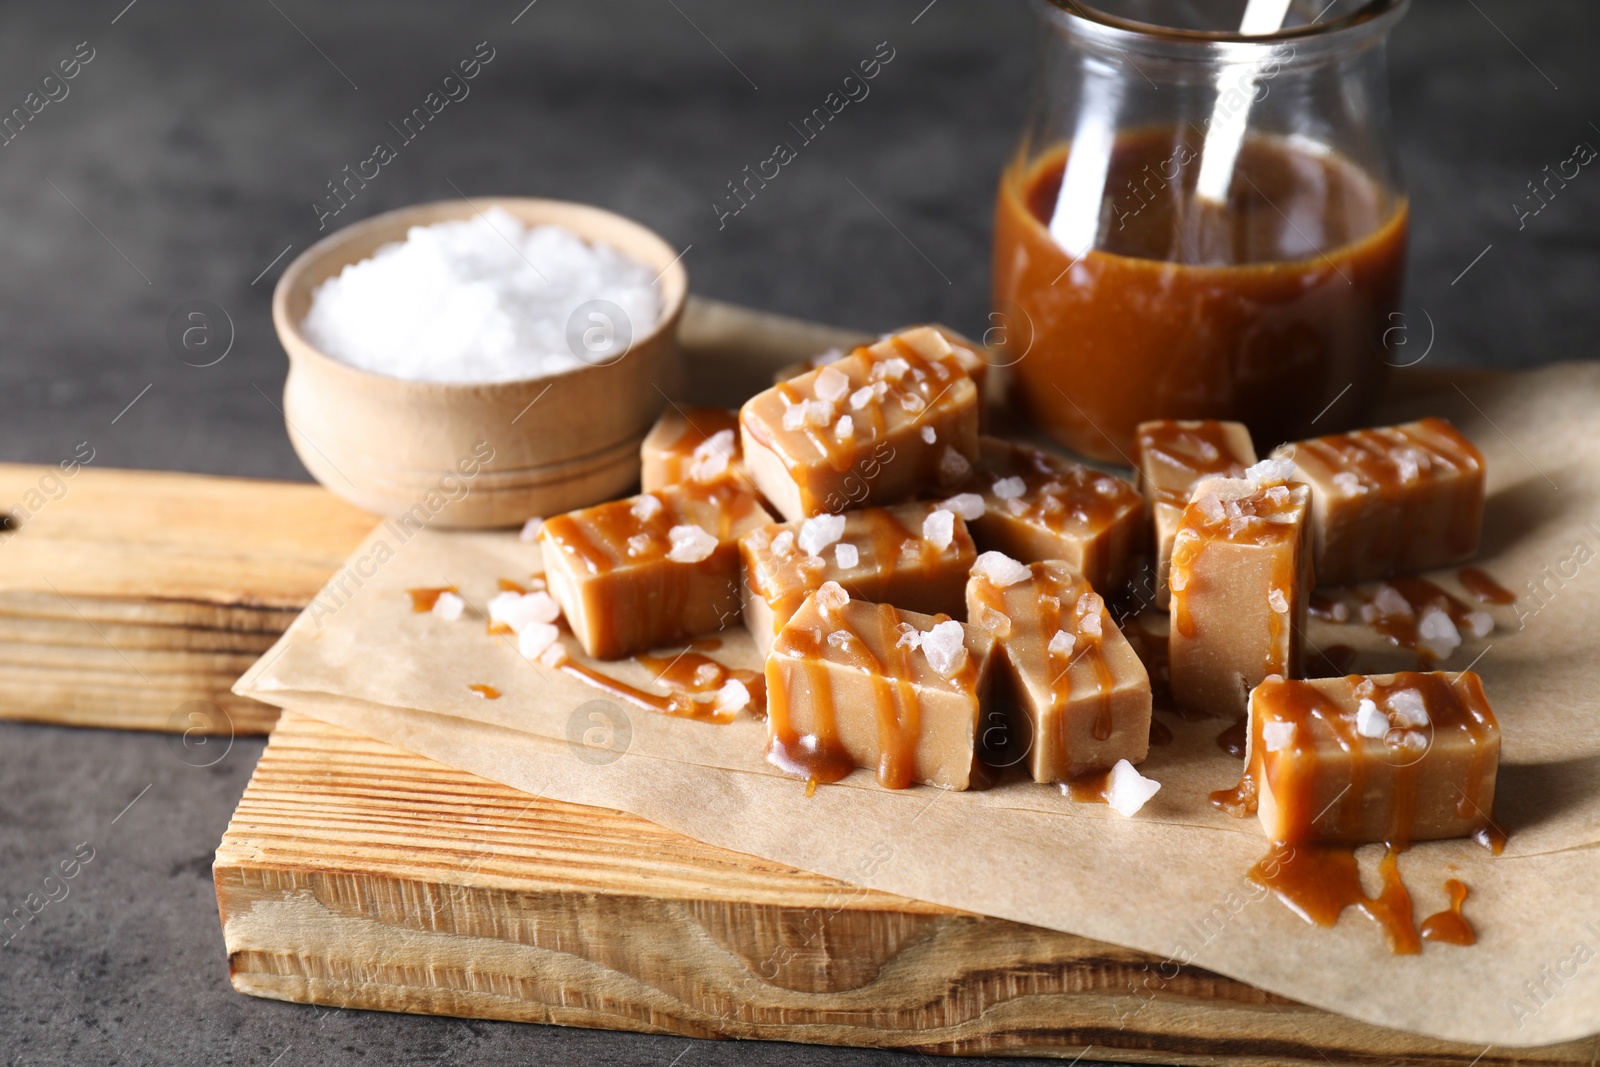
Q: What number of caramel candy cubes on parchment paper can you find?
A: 12